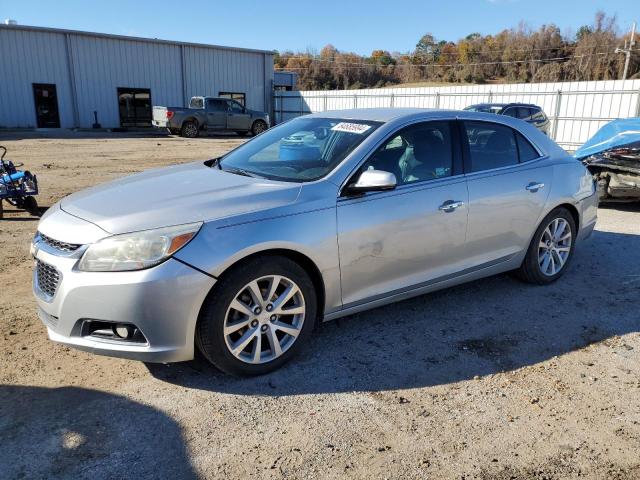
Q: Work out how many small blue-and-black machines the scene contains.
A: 1